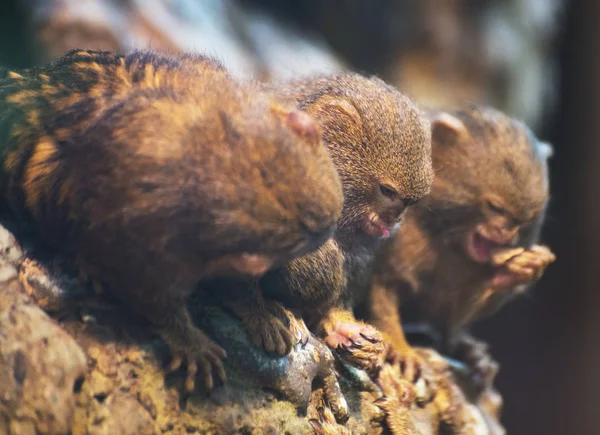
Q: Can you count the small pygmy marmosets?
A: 3